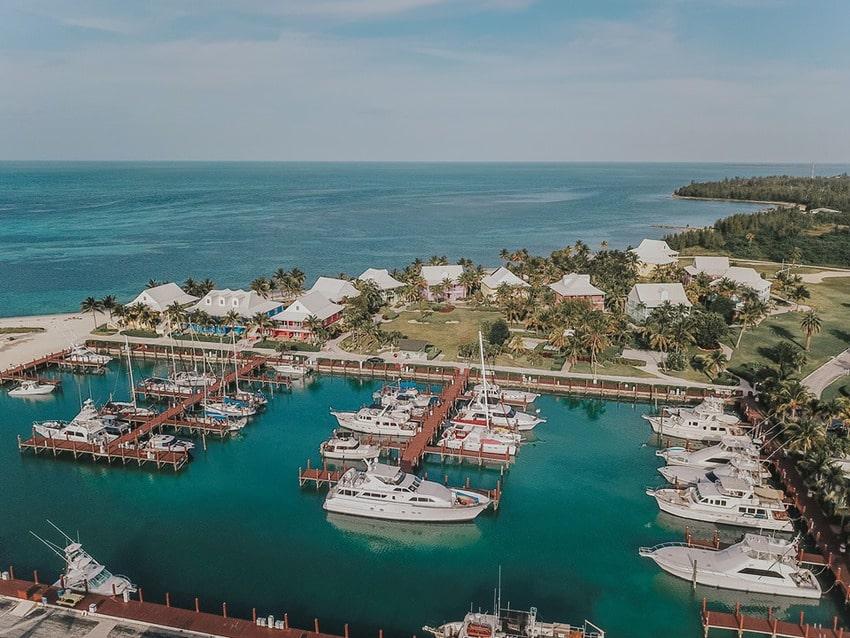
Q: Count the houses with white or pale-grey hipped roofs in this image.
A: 12